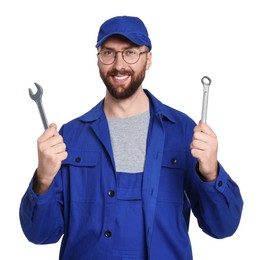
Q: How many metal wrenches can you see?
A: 2